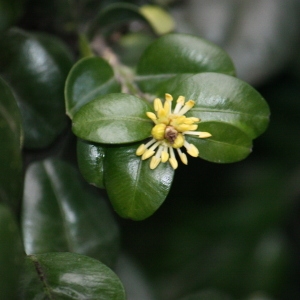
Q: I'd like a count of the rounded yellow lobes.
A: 2